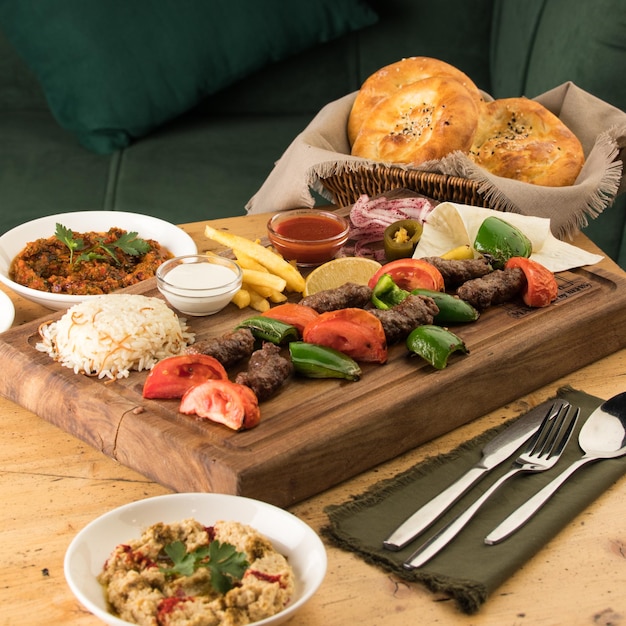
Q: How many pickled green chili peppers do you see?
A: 1